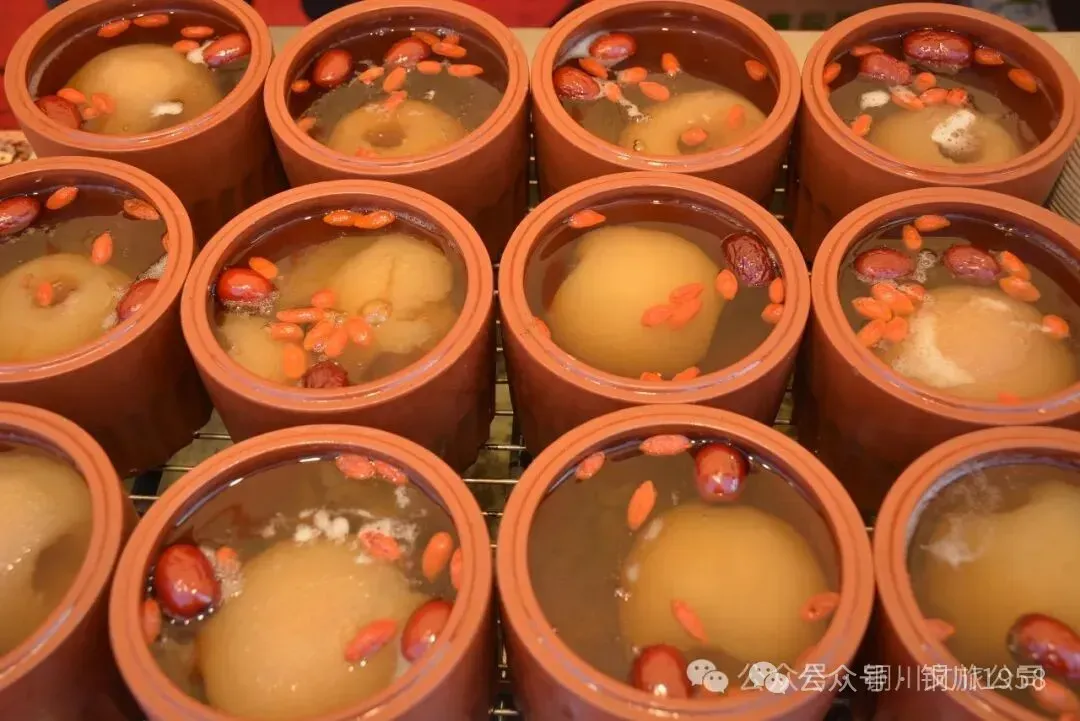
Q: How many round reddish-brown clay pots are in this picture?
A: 12